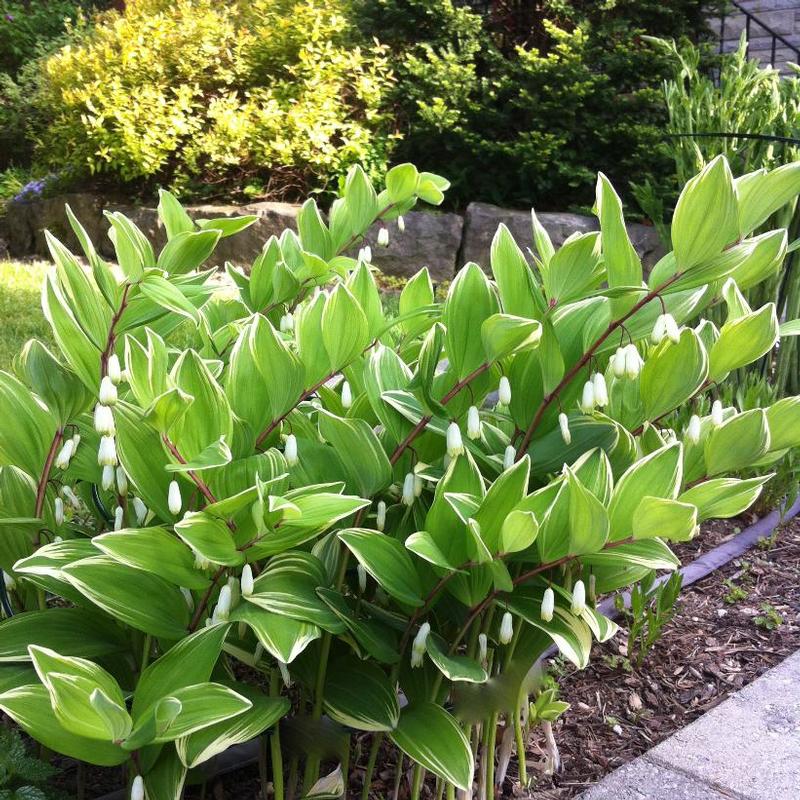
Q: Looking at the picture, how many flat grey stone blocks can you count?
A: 2